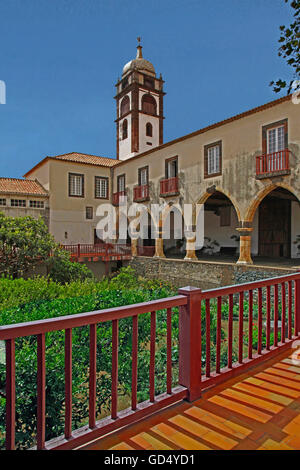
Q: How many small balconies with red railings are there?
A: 4